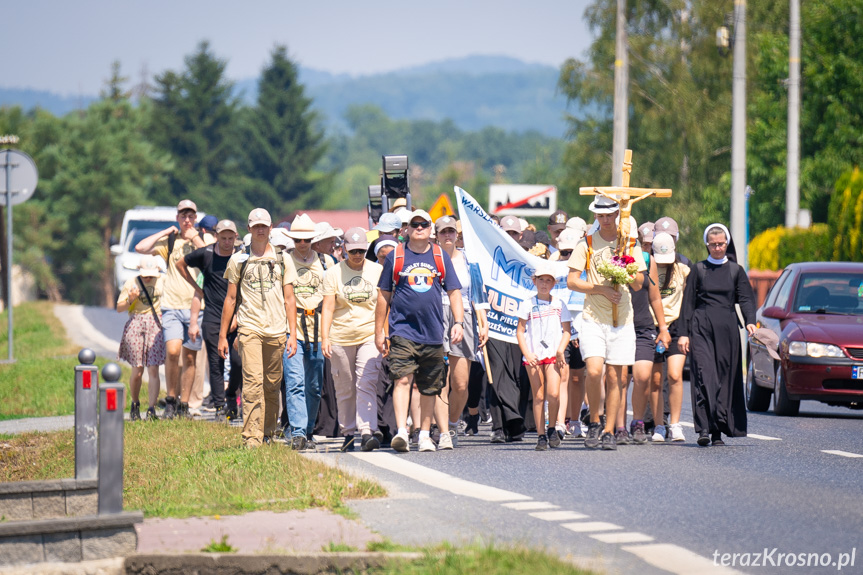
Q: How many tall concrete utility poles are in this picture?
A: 3